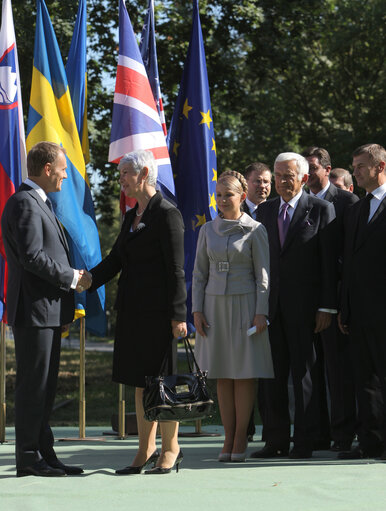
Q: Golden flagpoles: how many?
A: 4